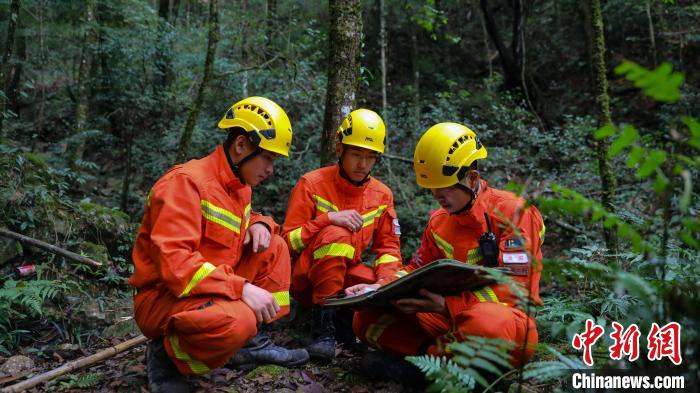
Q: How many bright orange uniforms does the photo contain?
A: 3